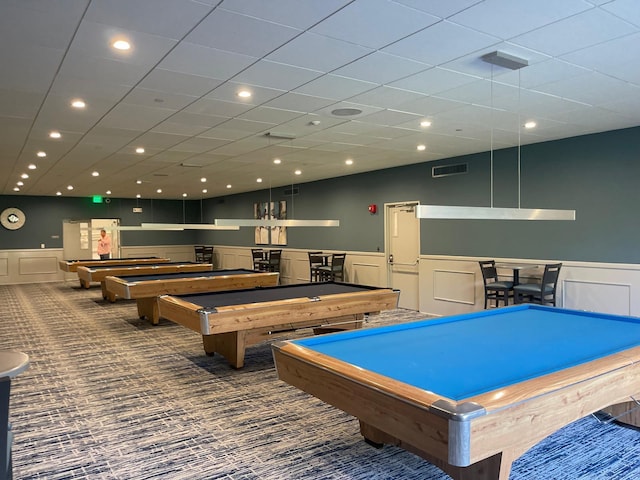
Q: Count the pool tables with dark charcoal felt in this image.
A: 4